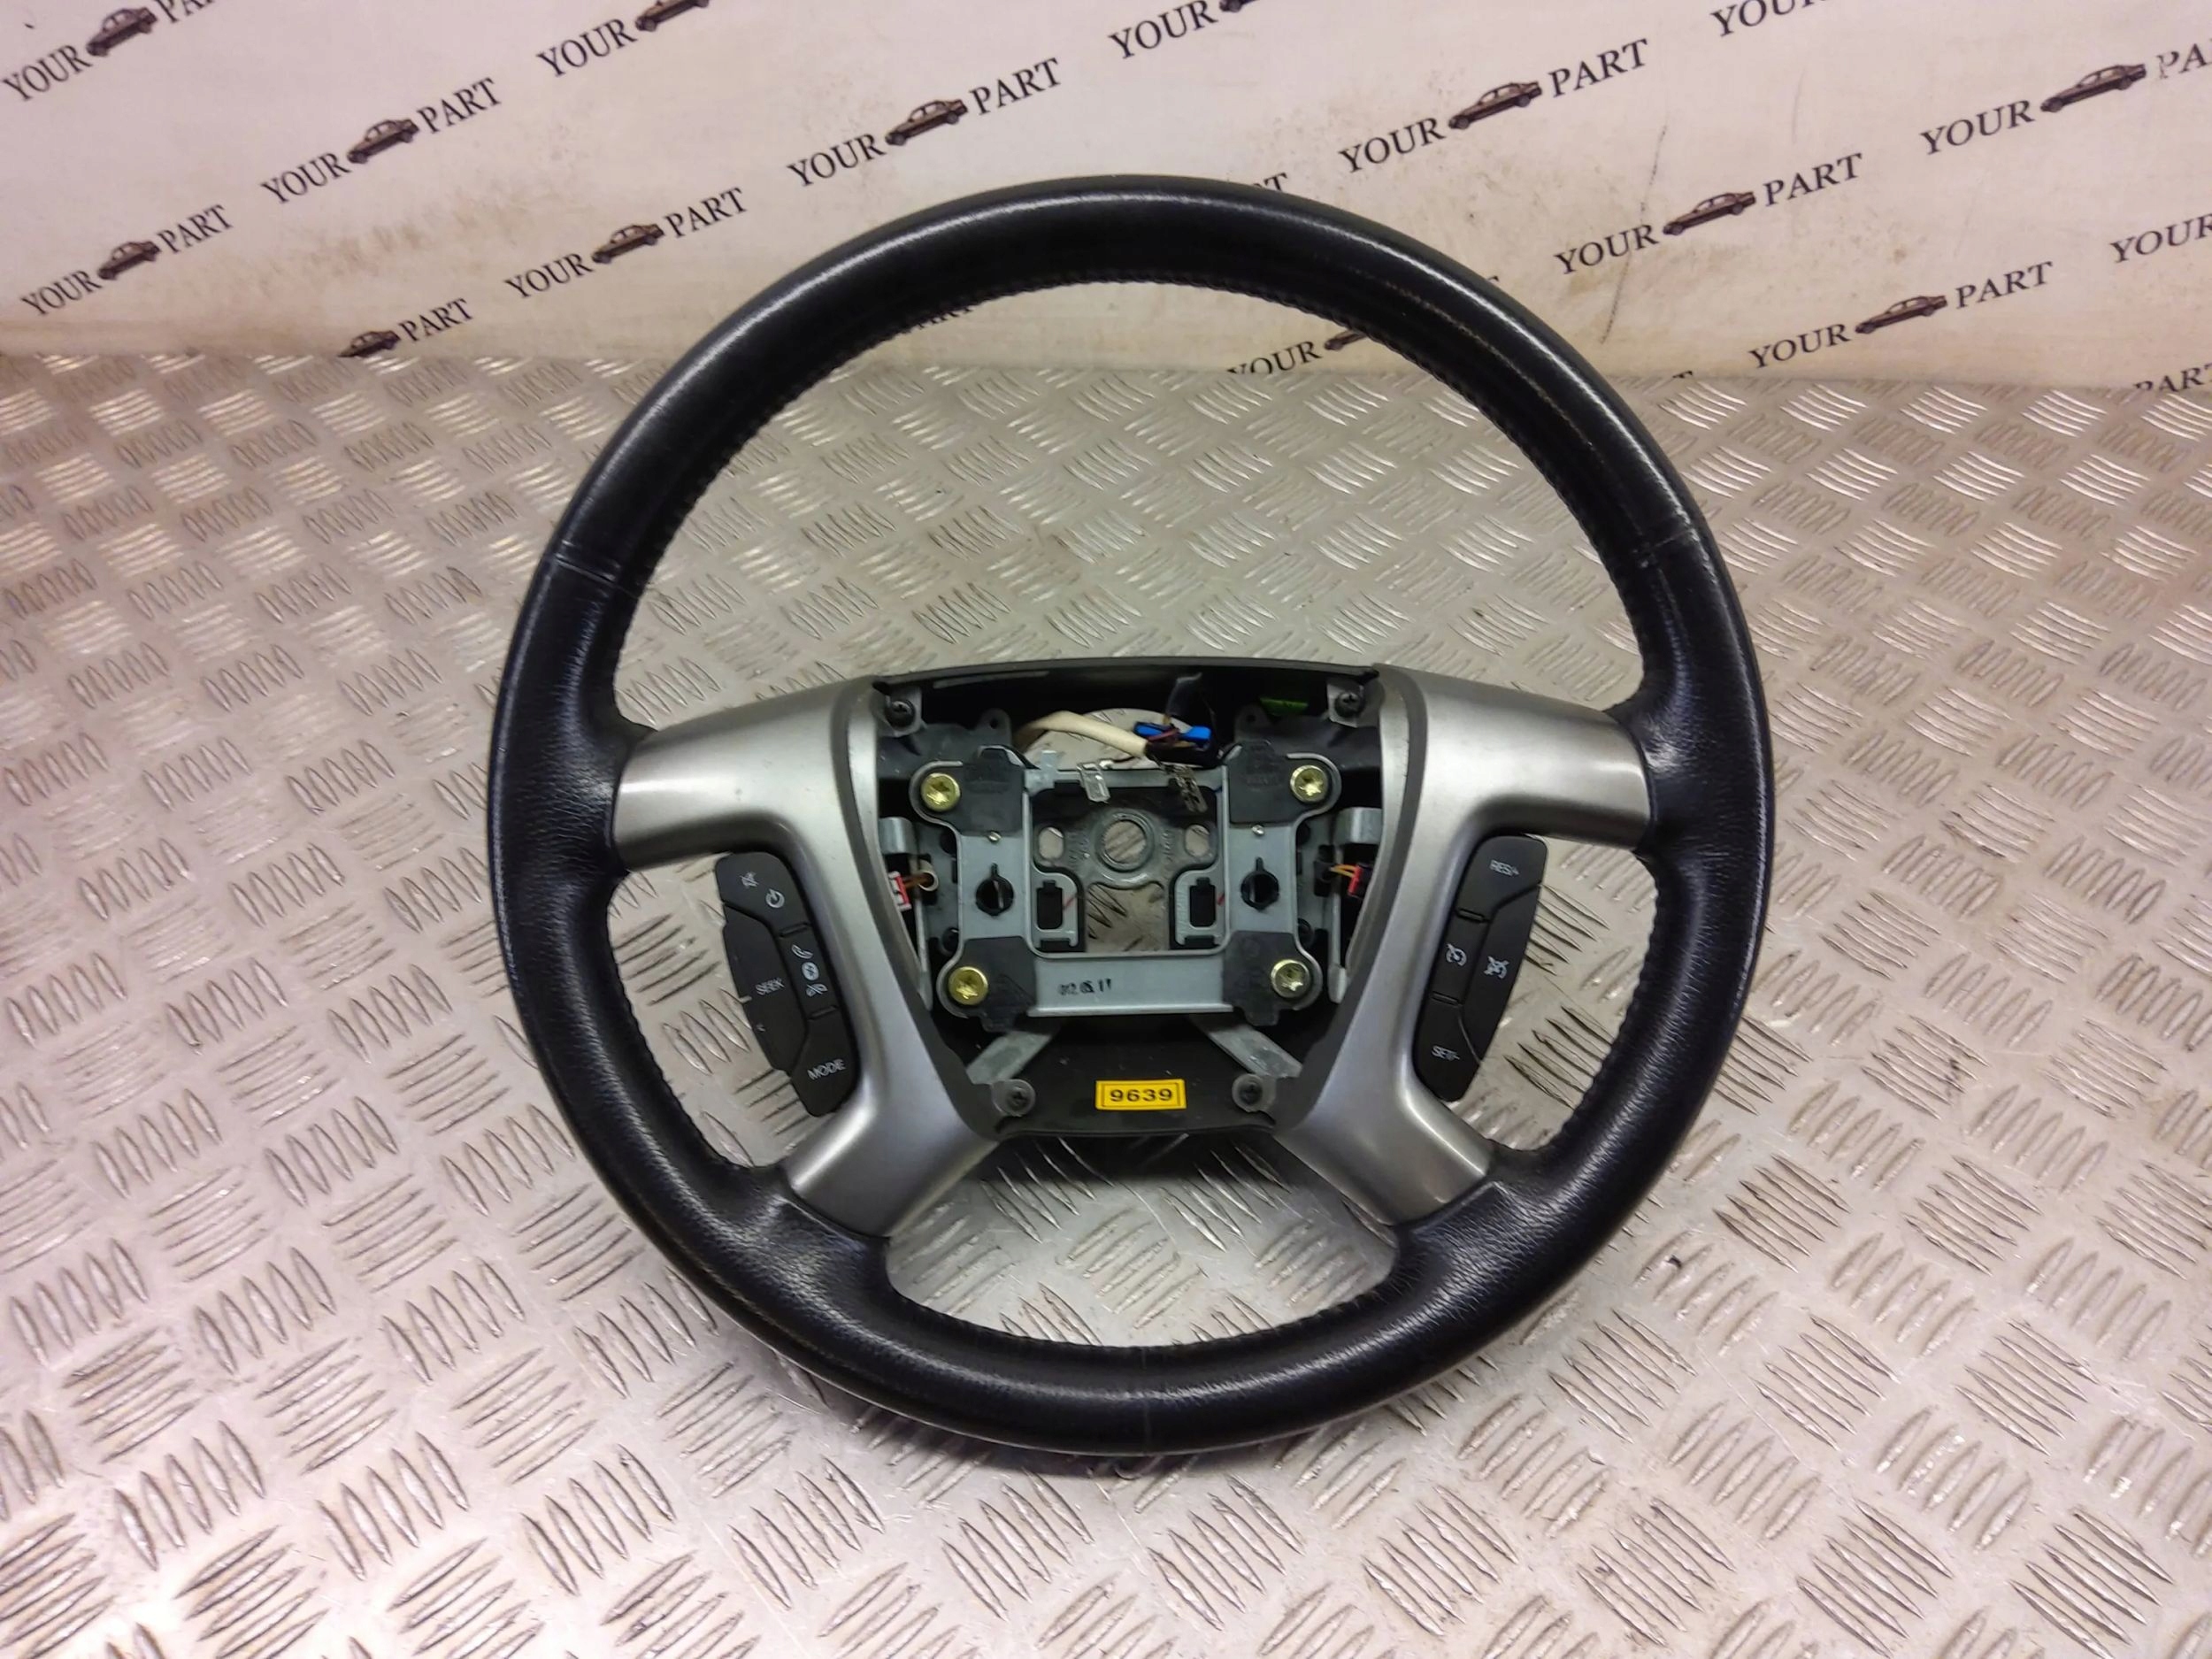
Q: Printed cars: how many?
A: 13